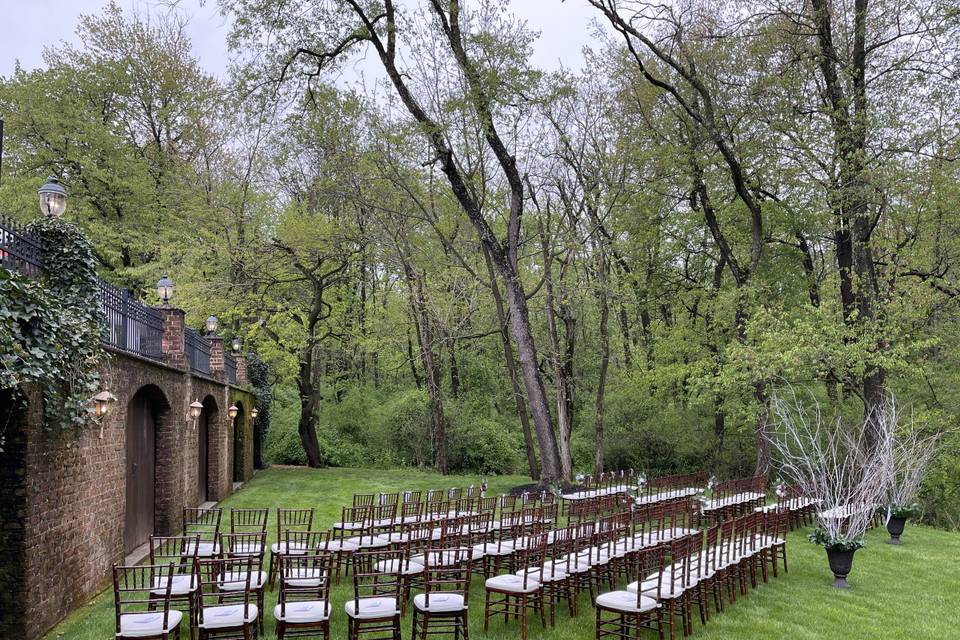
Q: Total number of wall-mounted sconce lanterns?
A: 4